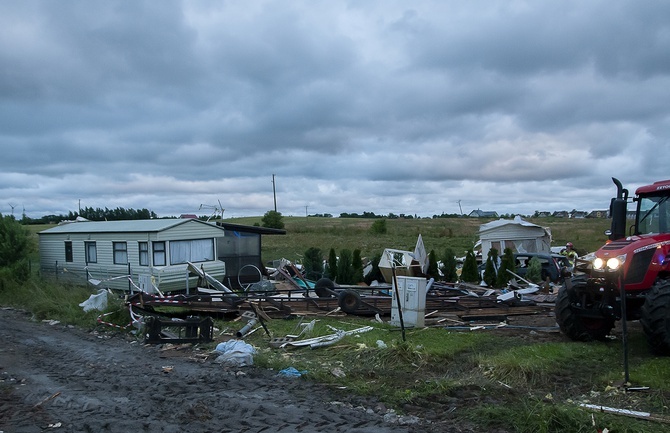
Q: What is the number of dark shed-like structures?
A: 1